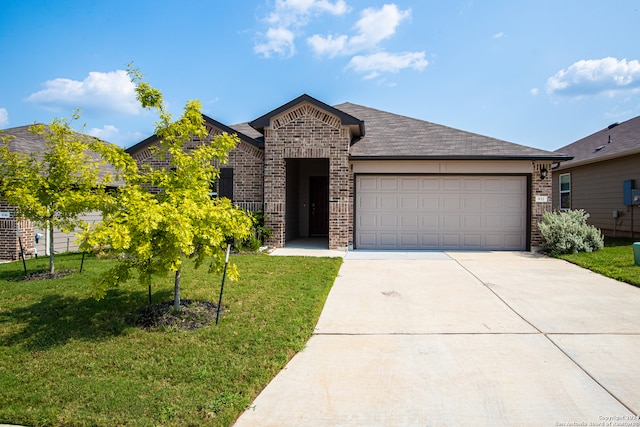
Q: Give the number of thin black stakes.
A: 4